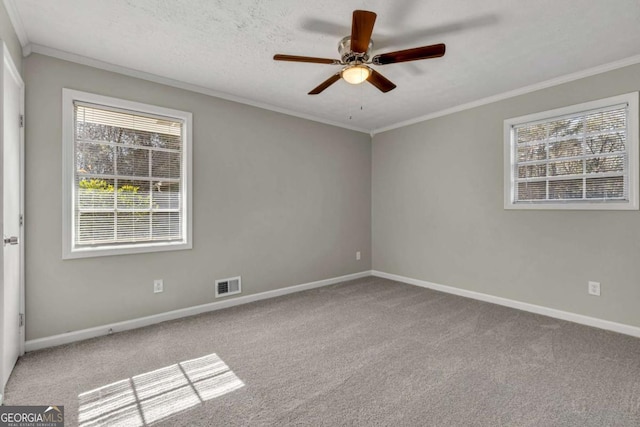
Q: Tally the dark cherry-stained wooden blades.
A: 5